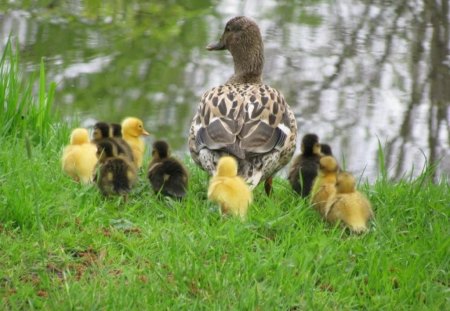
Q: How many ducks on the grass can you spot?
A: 12